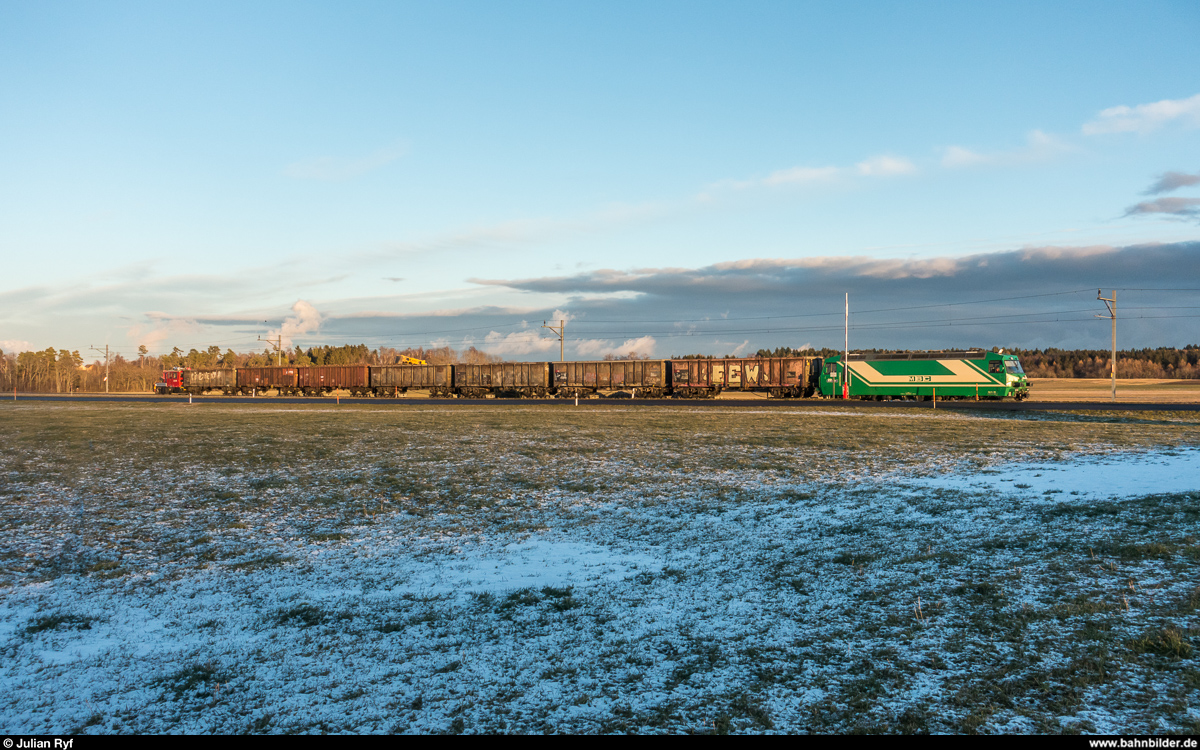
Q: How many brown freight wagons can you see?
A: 7